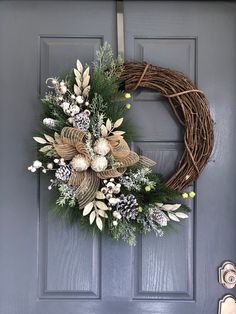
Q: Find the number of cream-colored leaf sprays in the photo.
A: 5